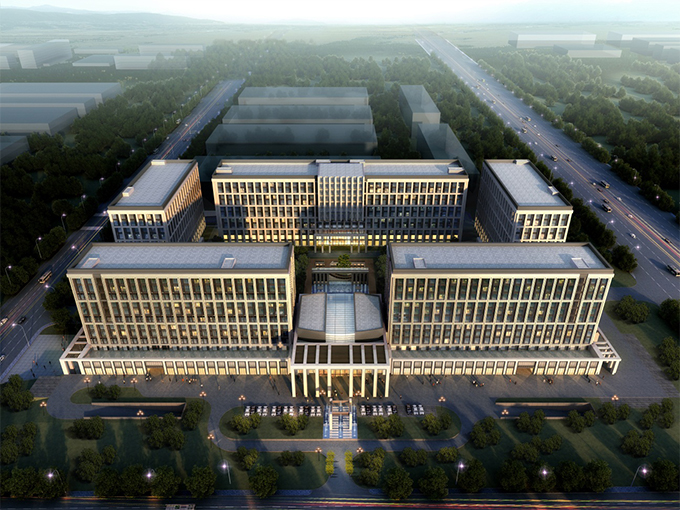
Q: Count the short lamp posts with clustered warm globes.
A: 14